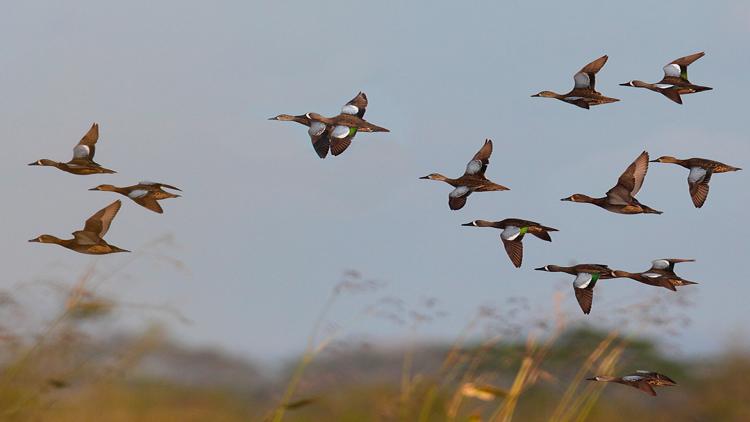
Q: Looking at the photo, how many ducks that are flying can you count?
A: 14